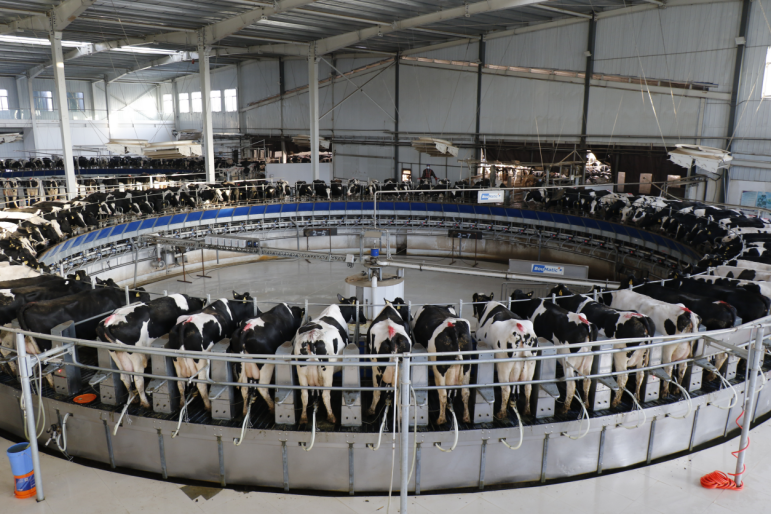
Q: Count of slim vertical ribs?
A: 15